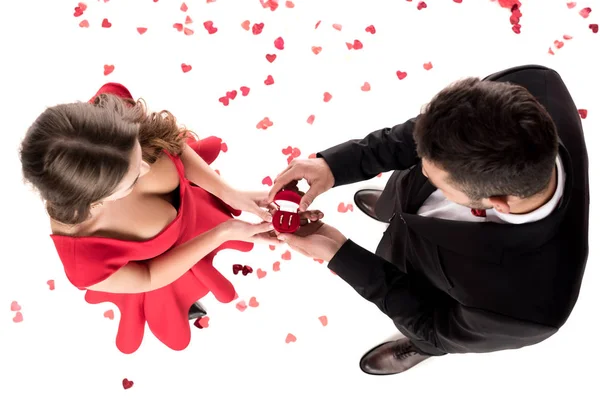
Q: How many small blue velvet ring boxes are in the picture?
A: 0